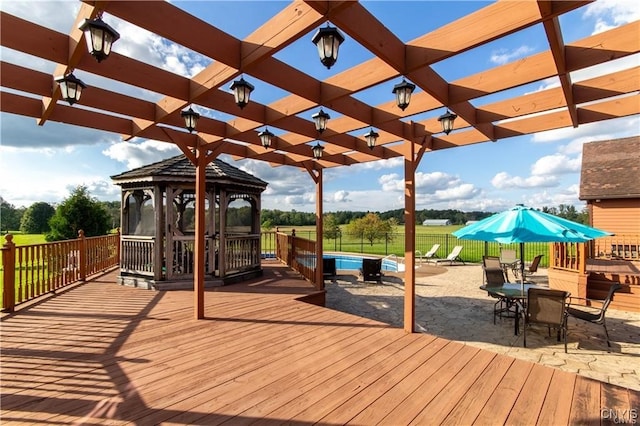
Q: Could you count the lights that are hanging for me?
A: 11